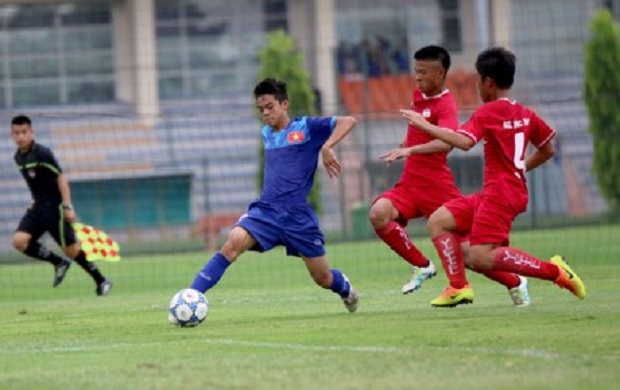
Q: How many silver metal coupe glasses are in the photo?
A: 0